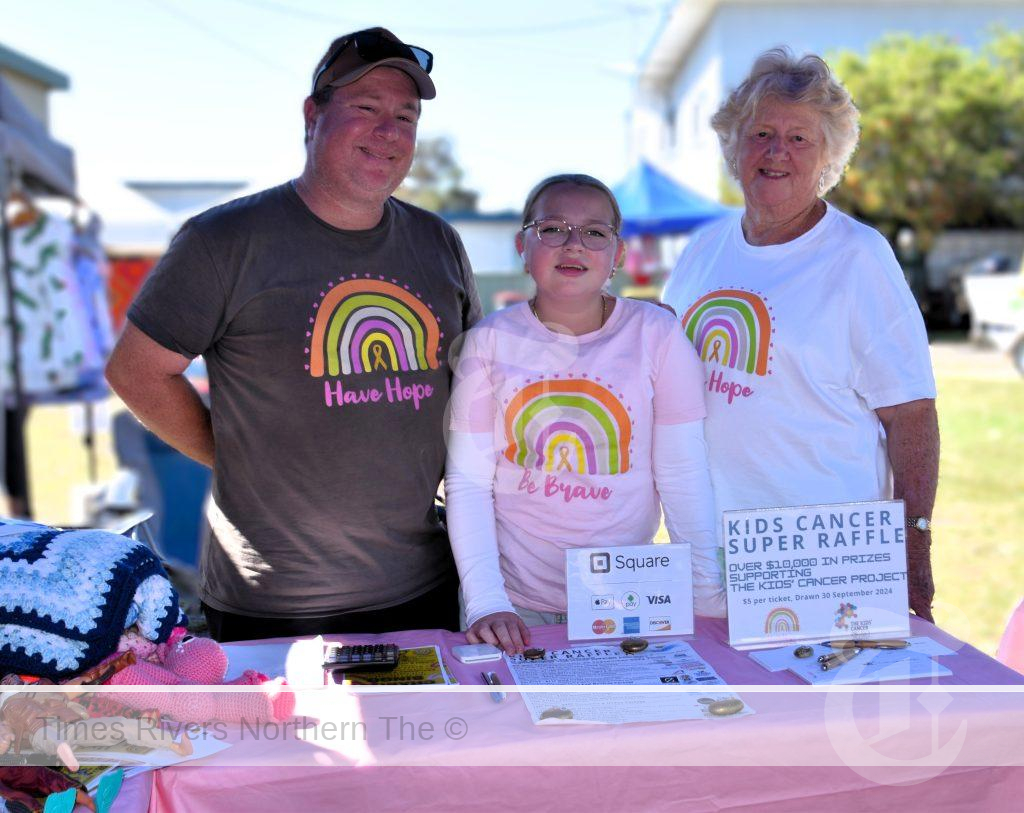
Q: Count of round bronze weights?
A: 5